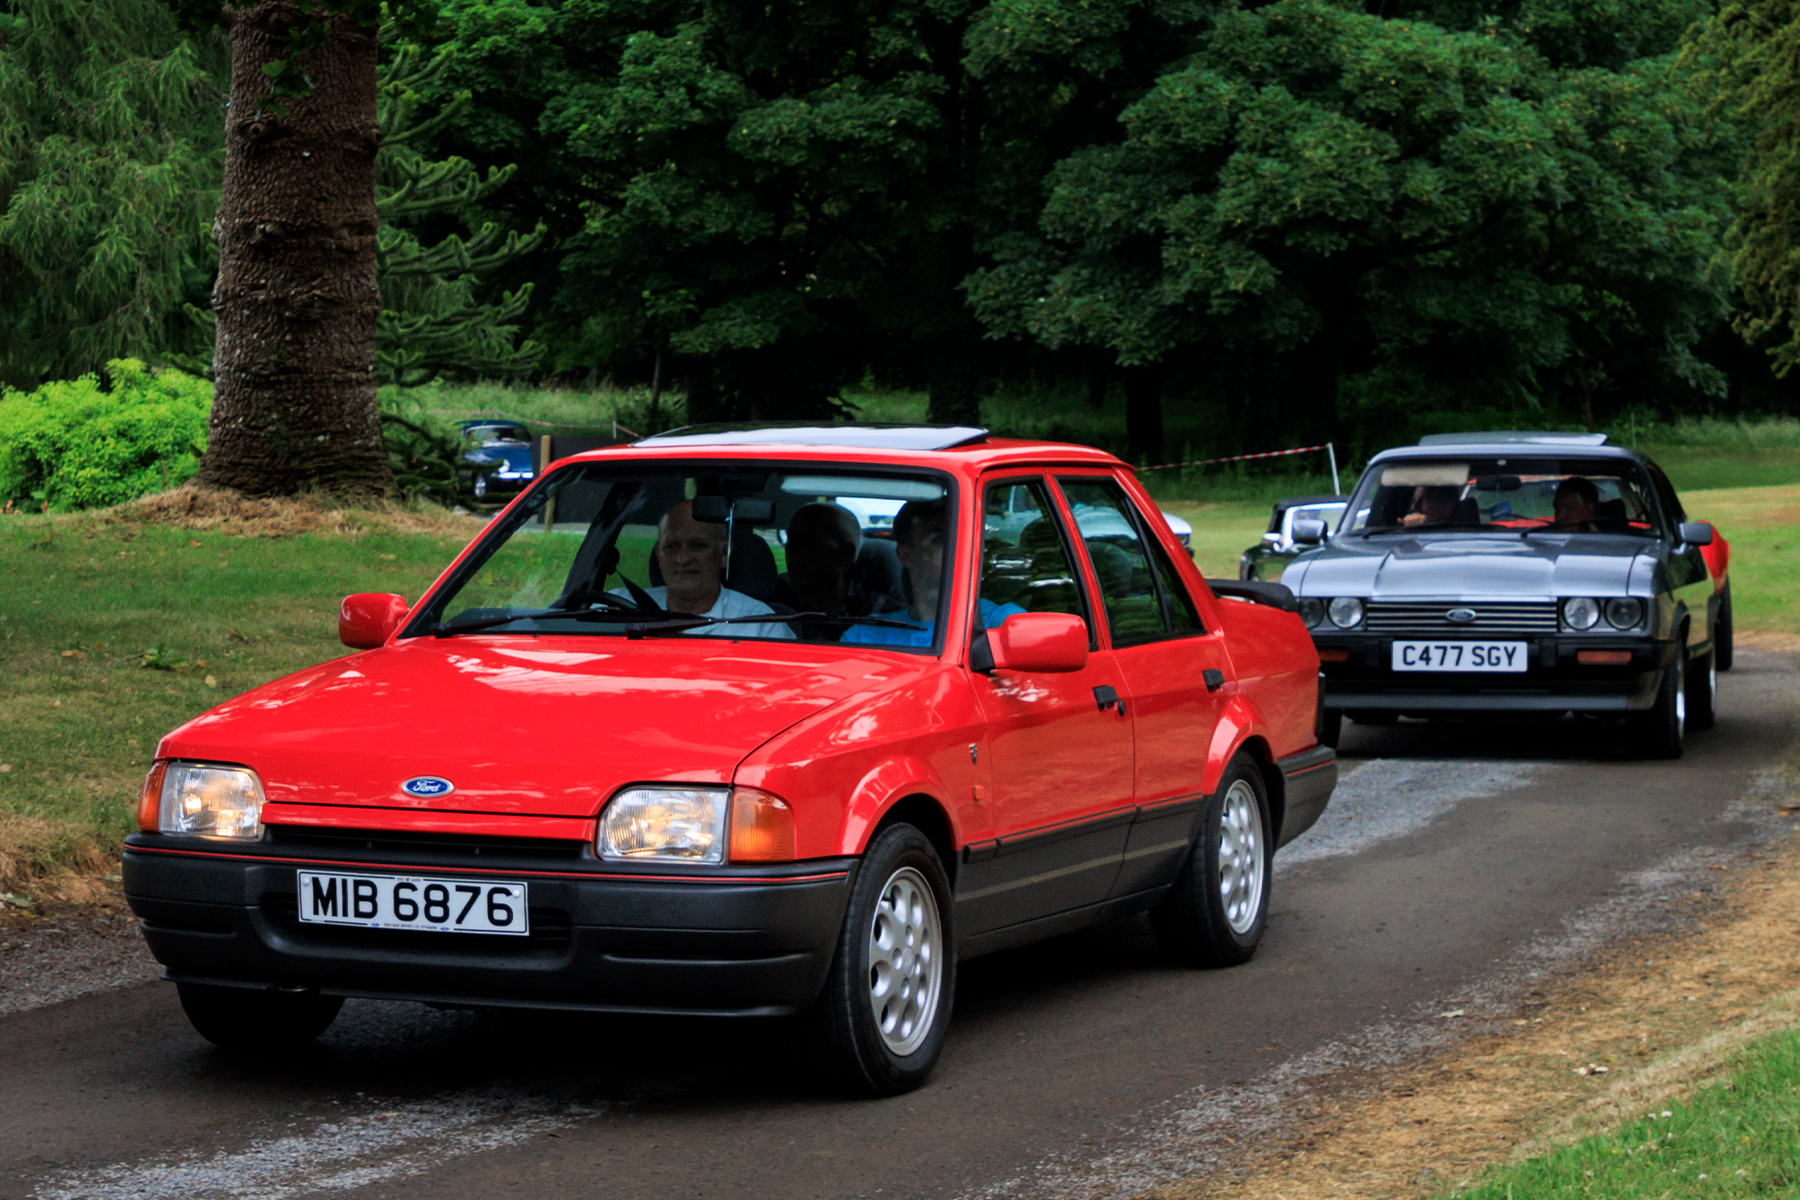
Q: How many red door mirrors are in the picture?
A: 2